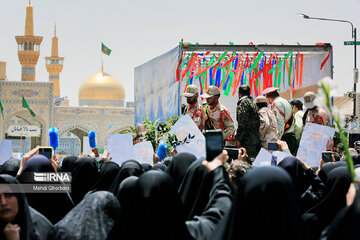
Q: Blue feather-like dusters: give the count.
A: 3